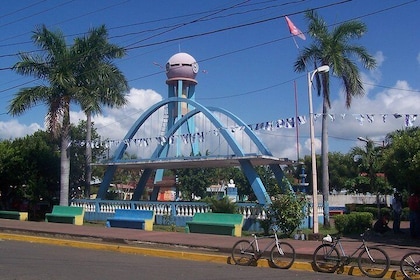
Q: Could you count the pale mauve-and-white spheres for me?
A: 1